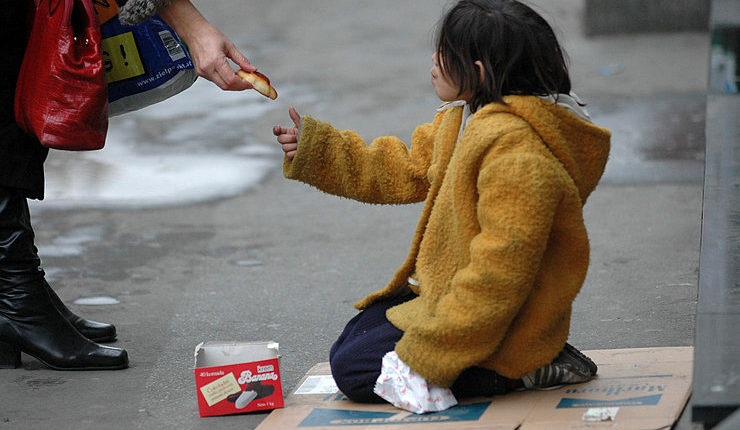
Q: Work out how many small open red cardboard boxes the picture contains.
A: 1